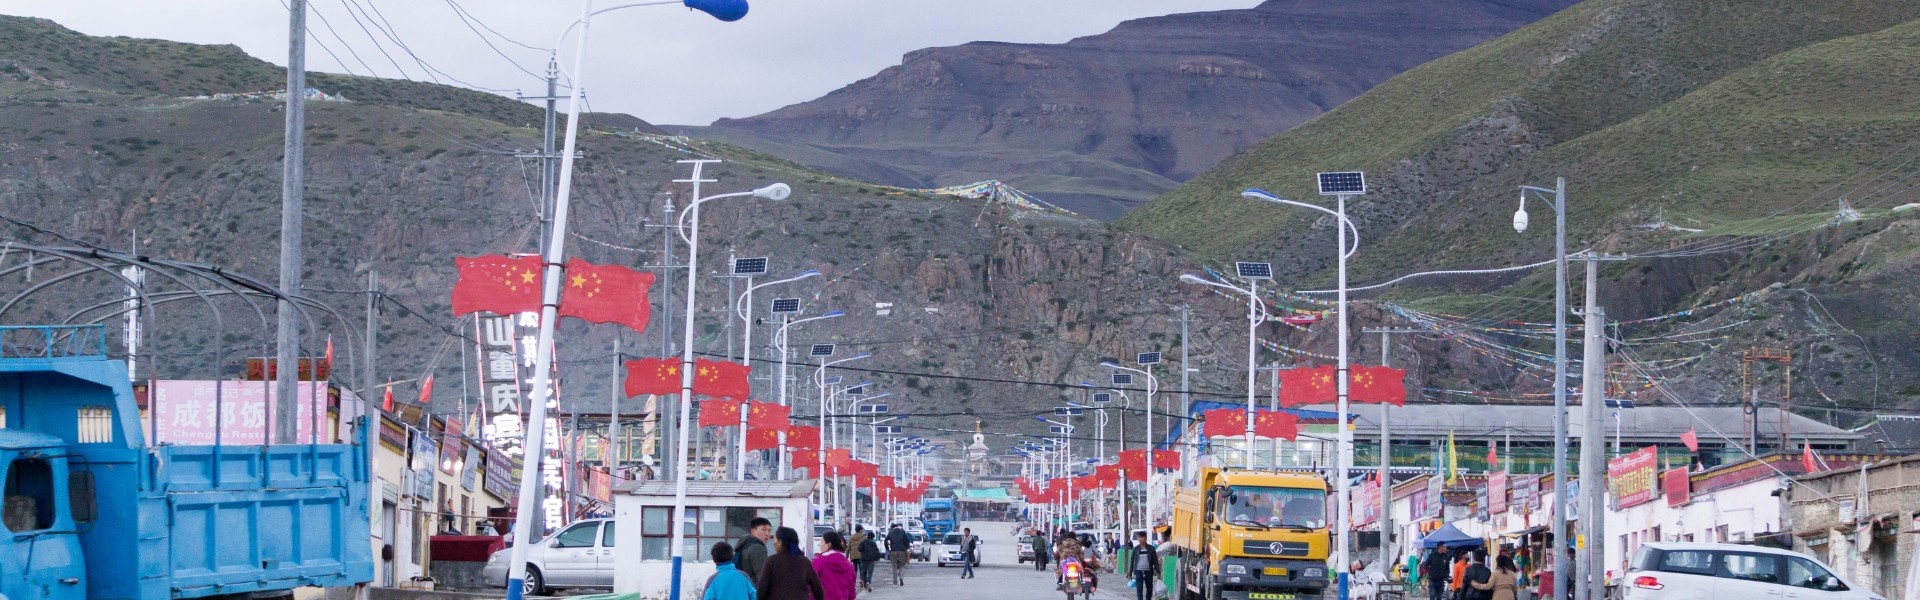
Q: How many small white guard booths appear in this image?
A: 1